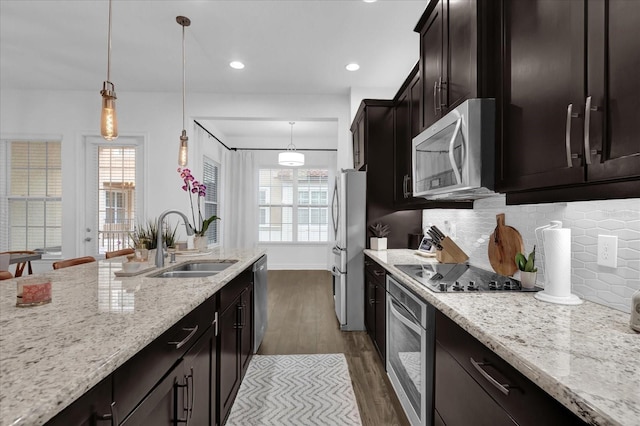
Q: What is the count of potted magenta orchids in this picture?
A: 1